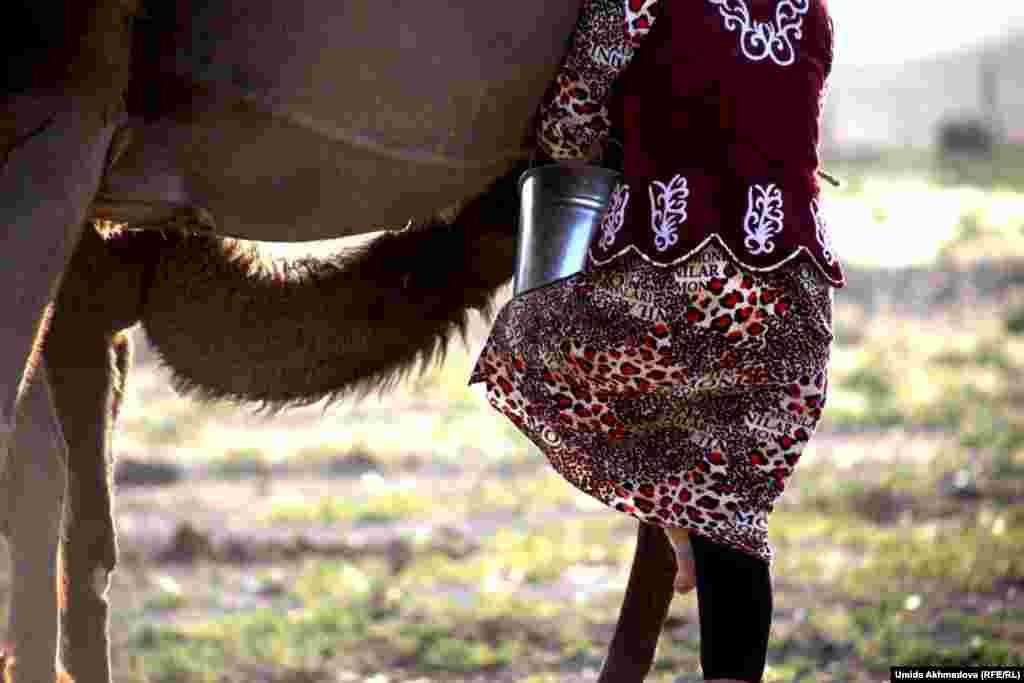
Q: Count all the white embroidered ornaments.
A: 5